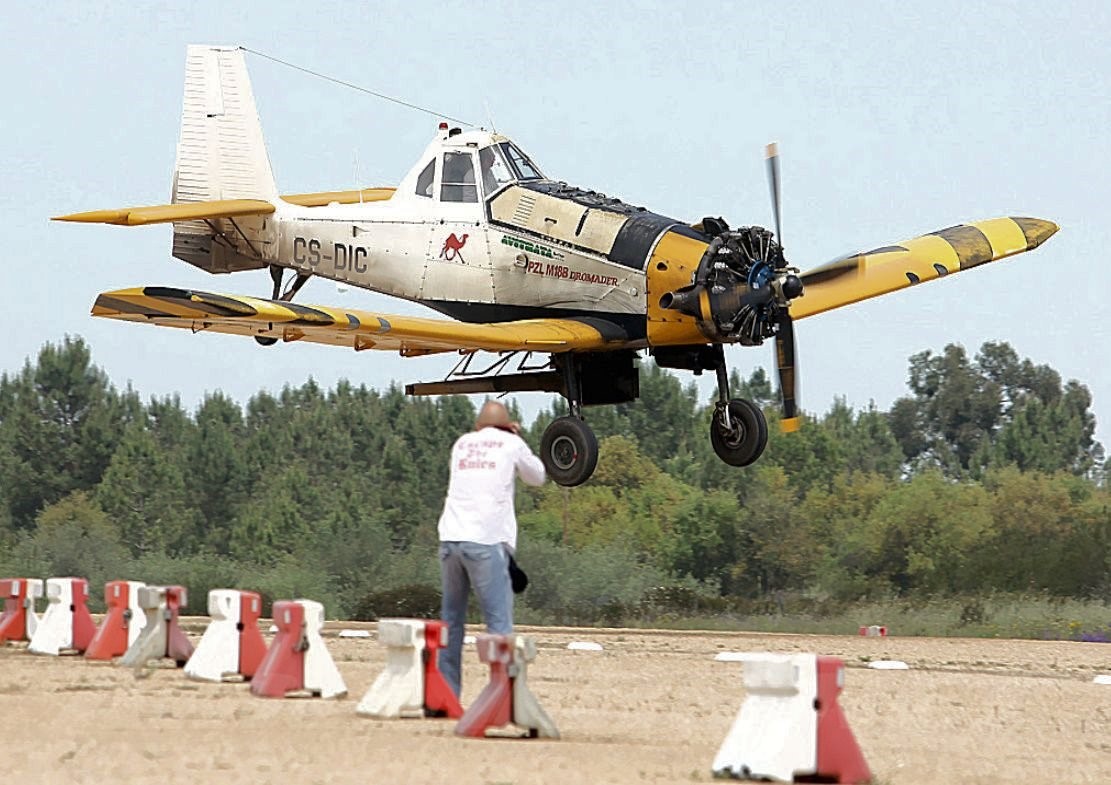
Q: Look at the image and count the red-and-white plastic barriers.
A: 9